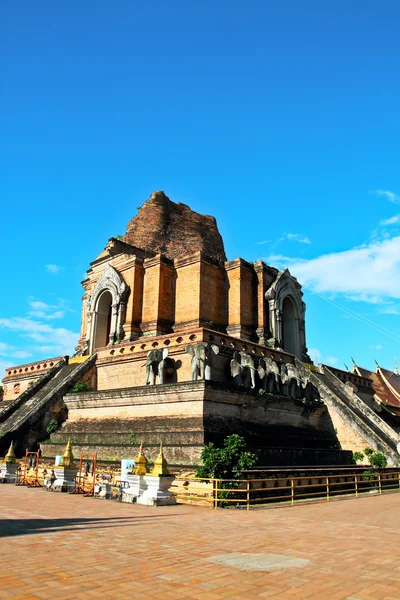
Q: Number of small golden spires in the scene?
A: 4